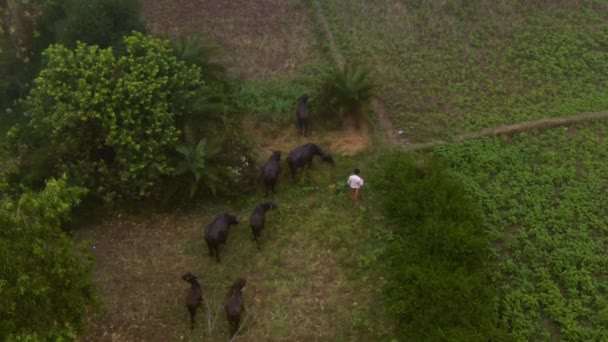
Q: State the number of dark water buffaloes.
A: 7